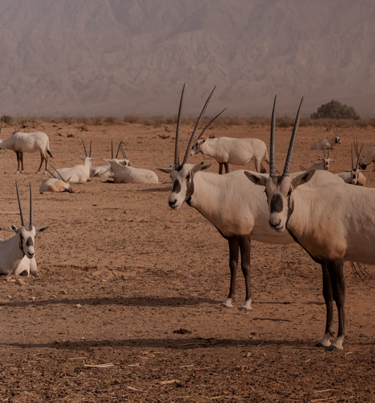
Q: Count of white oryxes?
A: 13